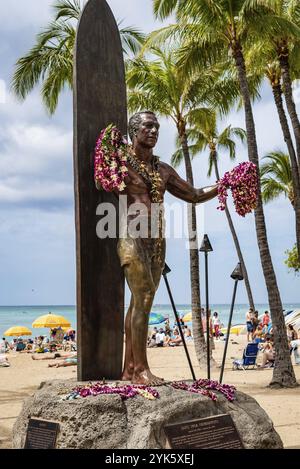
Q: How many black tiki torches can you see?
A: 3